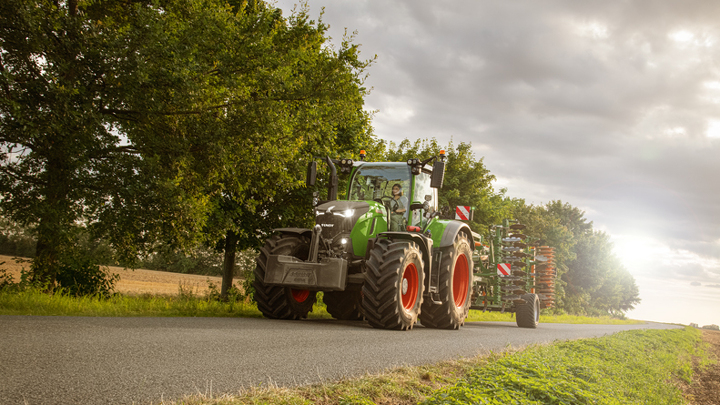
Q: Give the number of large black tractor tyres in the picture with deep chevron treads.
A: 4